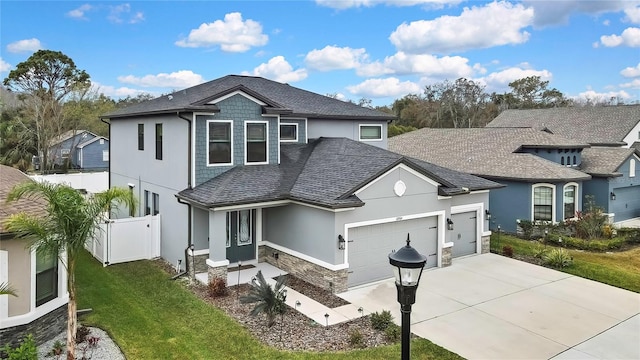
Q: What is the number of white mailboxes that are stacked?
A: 0